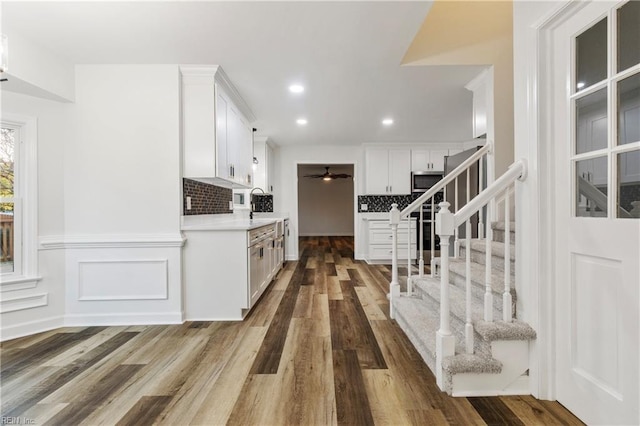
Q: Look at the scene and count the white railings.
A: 2